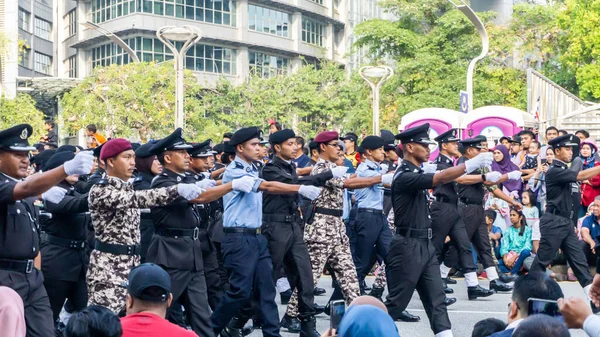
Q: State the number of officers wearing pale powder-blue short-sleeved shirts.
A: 2